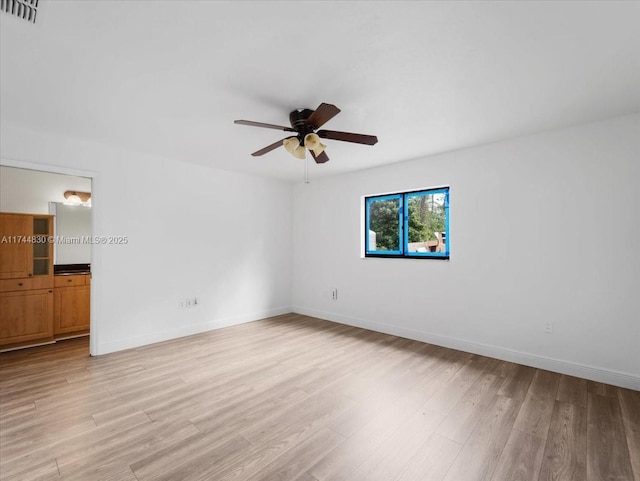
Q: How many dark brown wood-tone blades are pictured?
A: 5